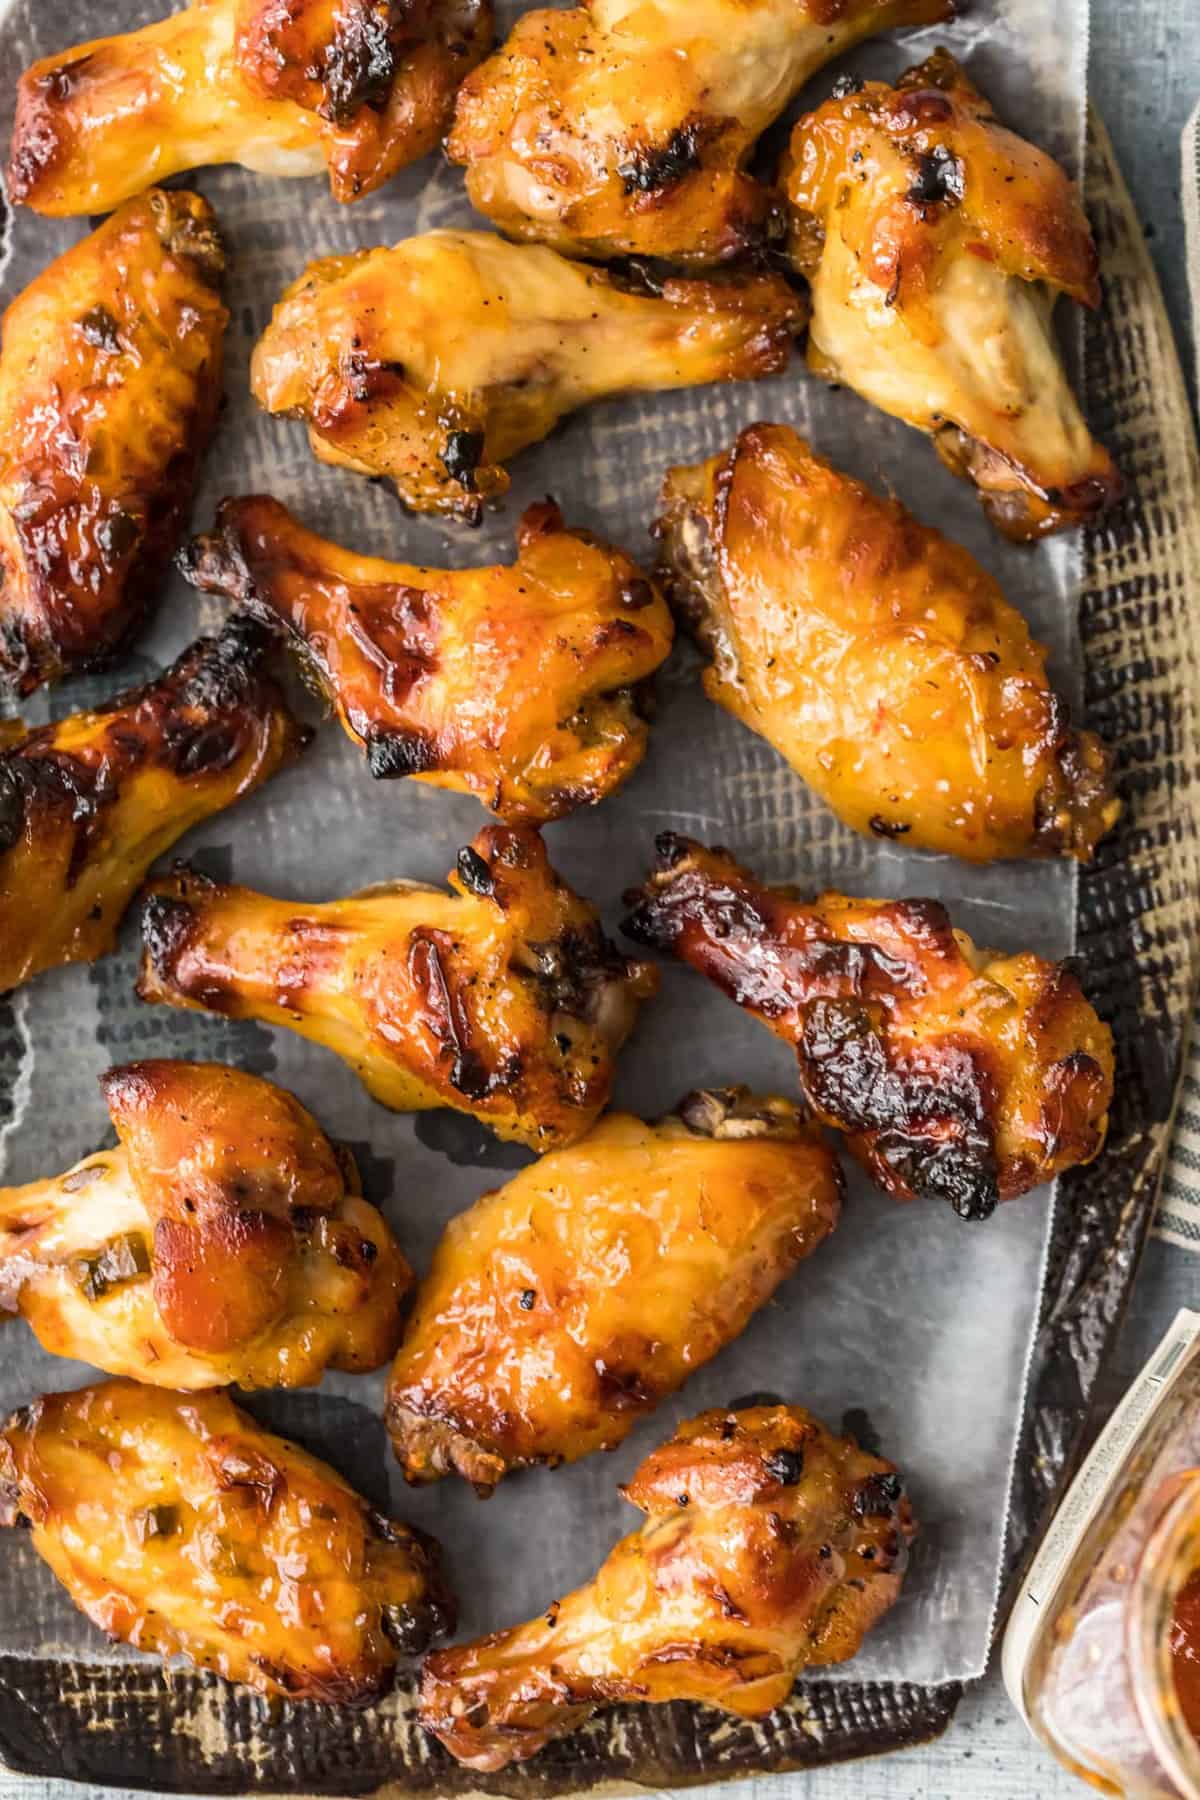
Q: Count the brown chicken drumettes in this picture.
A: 10